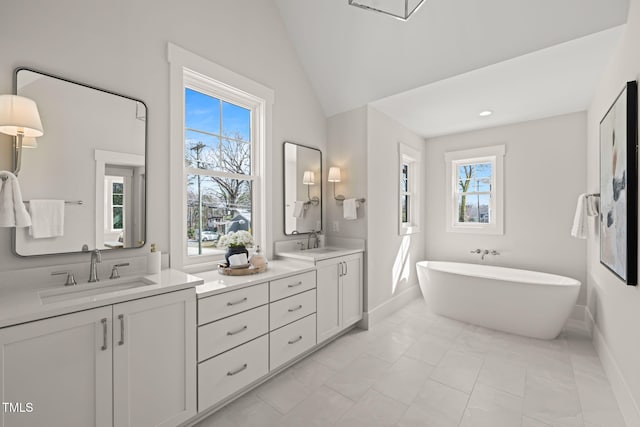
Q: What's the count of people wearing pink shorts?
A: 0